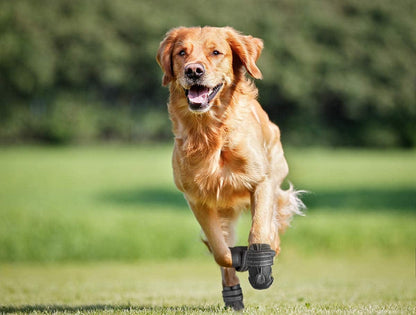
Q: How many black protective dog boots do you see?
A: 3